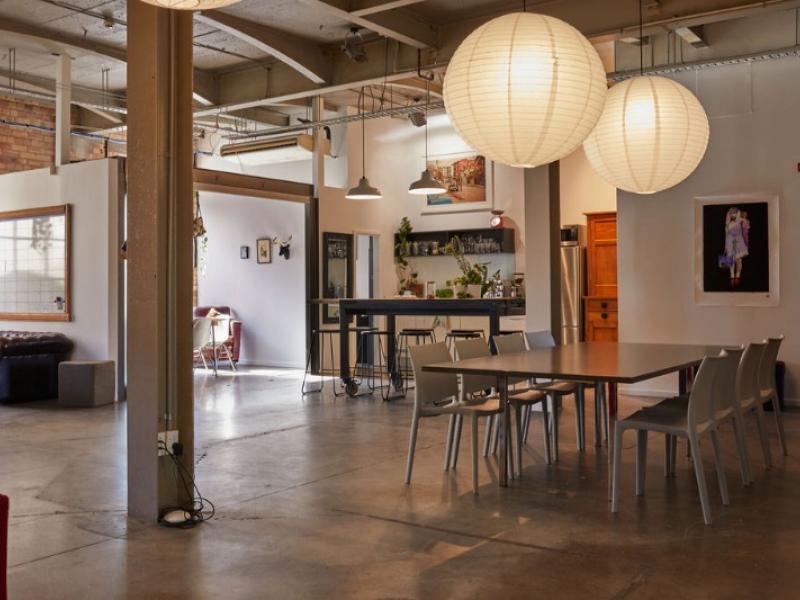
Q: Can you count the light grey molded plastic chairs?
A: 8